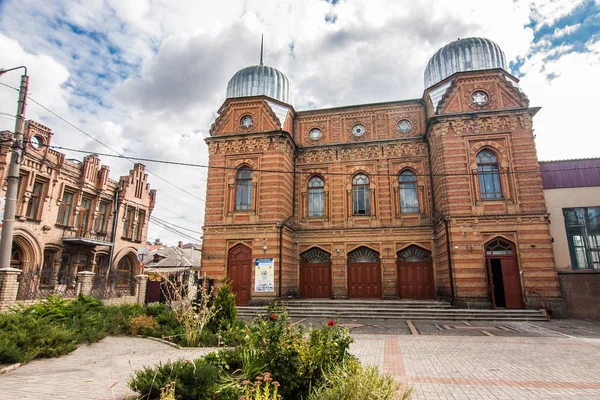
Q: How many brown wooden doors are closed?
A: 4